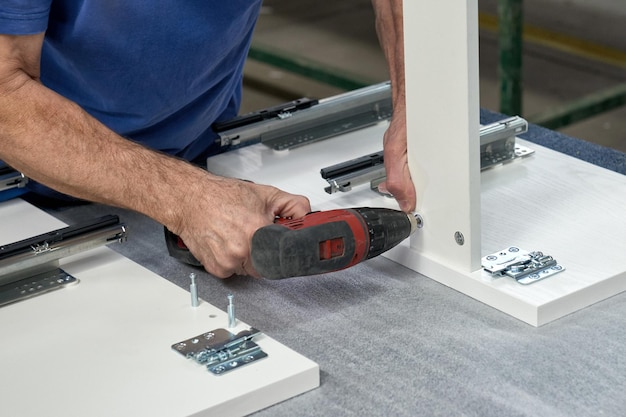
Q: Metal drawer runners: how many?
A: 4